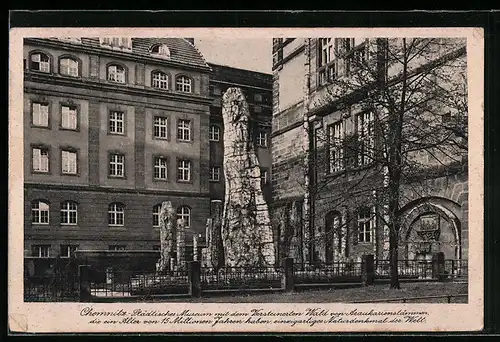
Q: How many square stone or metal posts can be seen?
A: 5